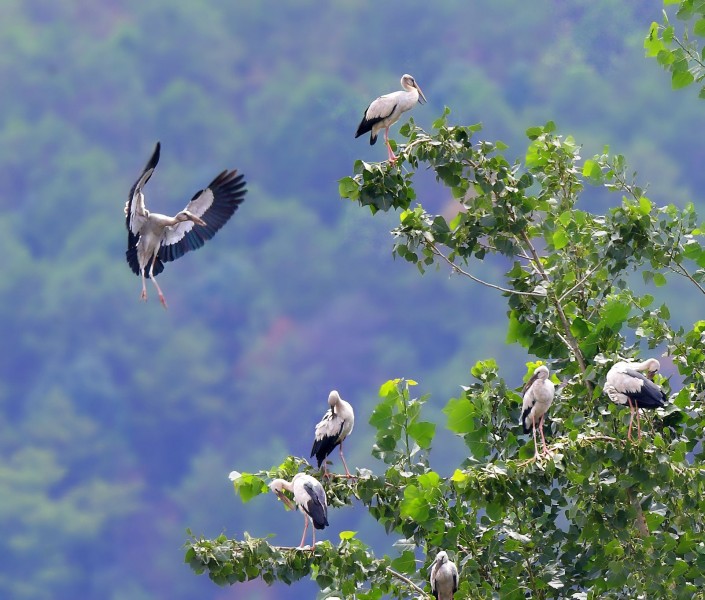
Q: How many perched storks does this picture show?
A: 6